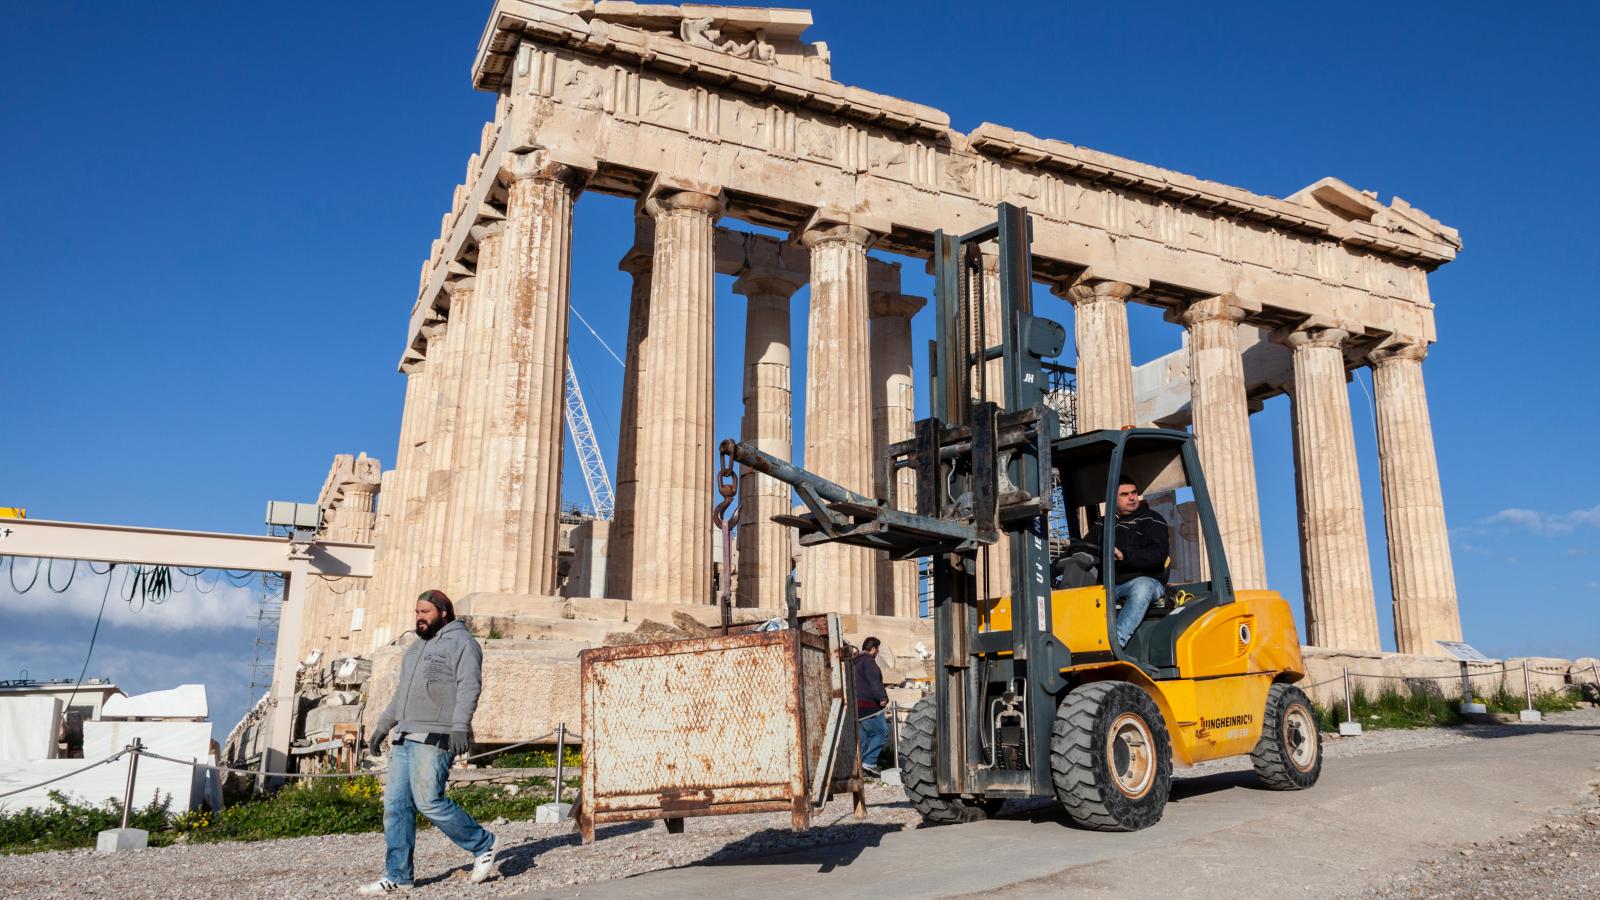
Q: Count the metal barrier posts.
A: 6